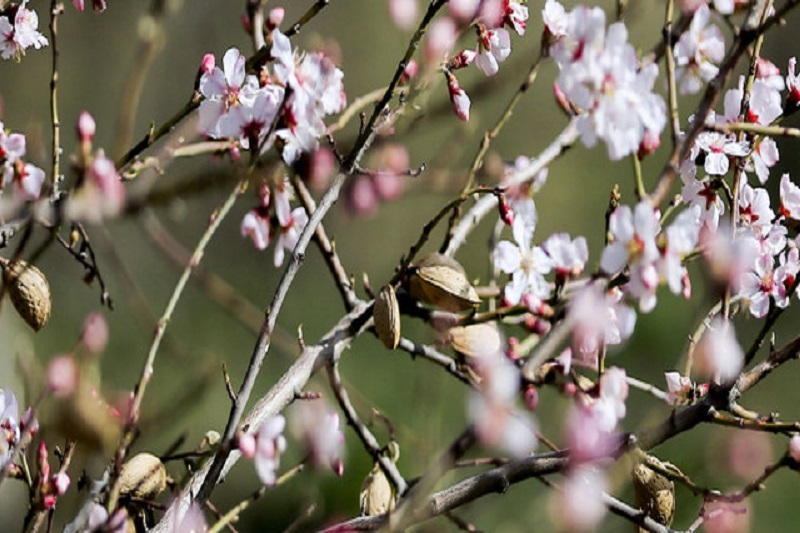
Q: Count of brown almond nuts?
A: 7